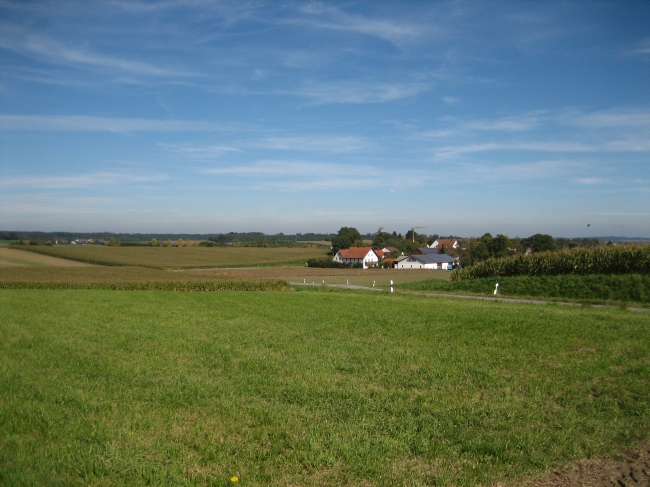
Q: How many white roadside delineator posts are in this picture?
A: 7